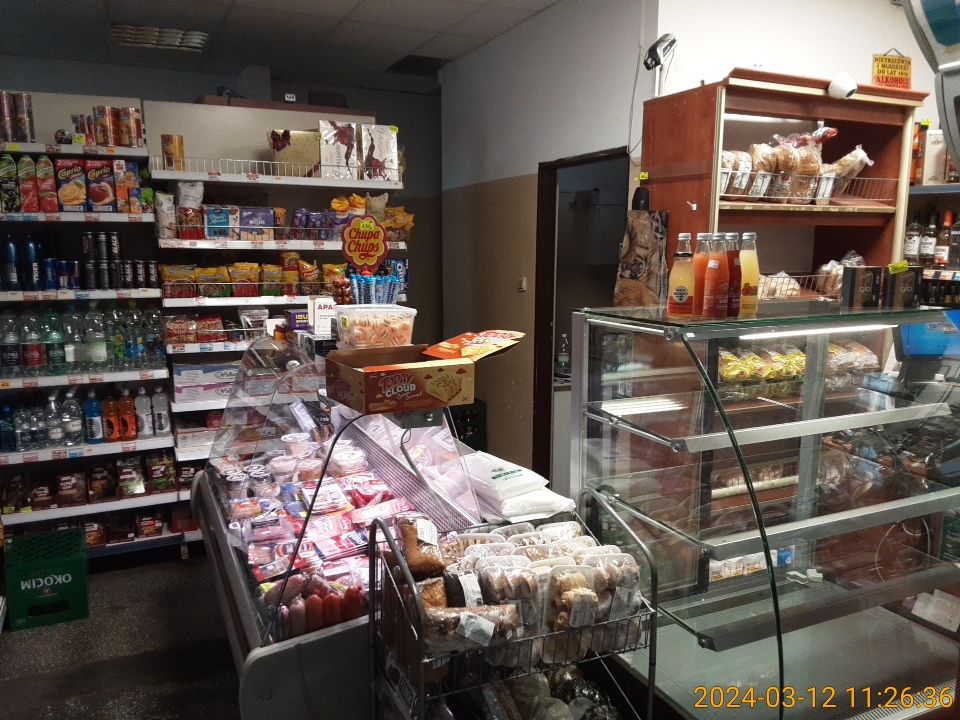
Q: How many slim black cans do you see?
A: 9